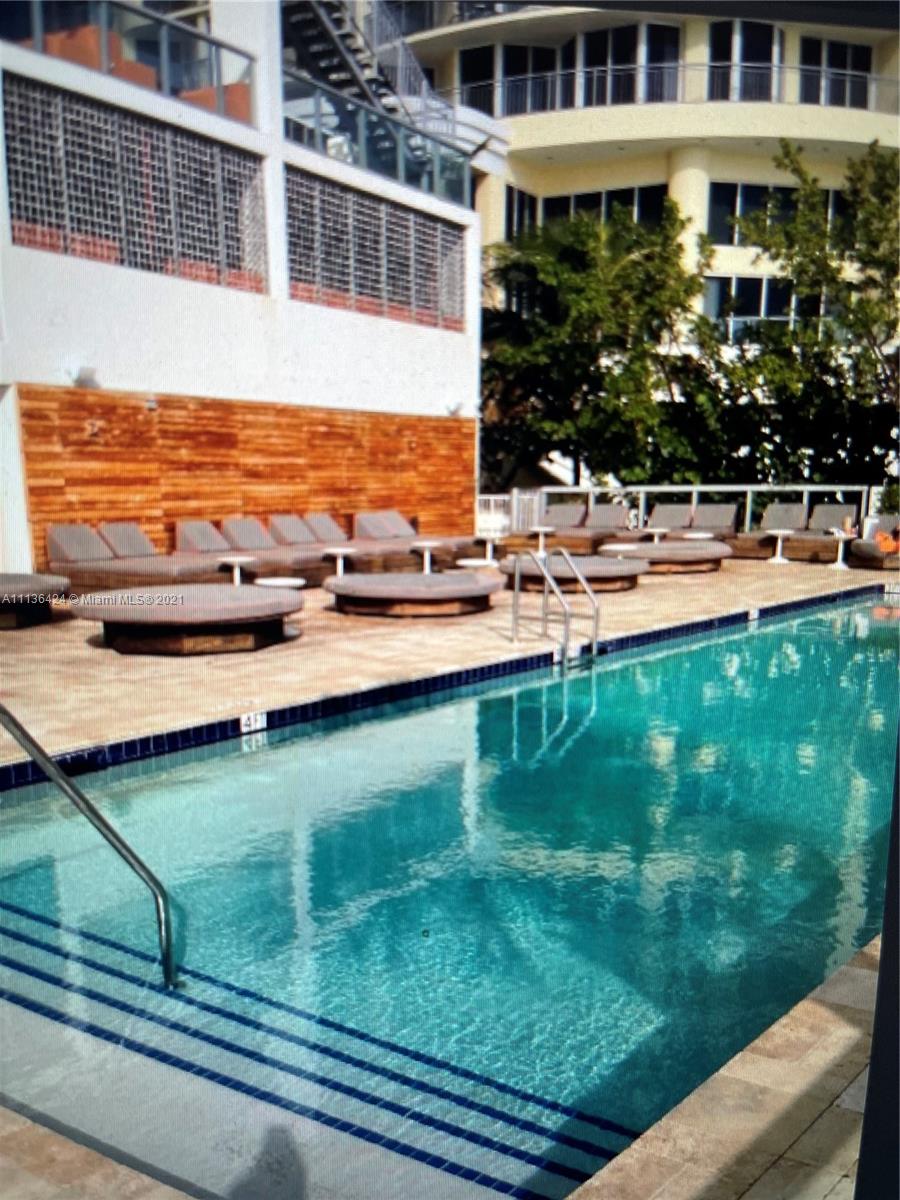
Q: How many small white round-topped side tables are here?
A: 12